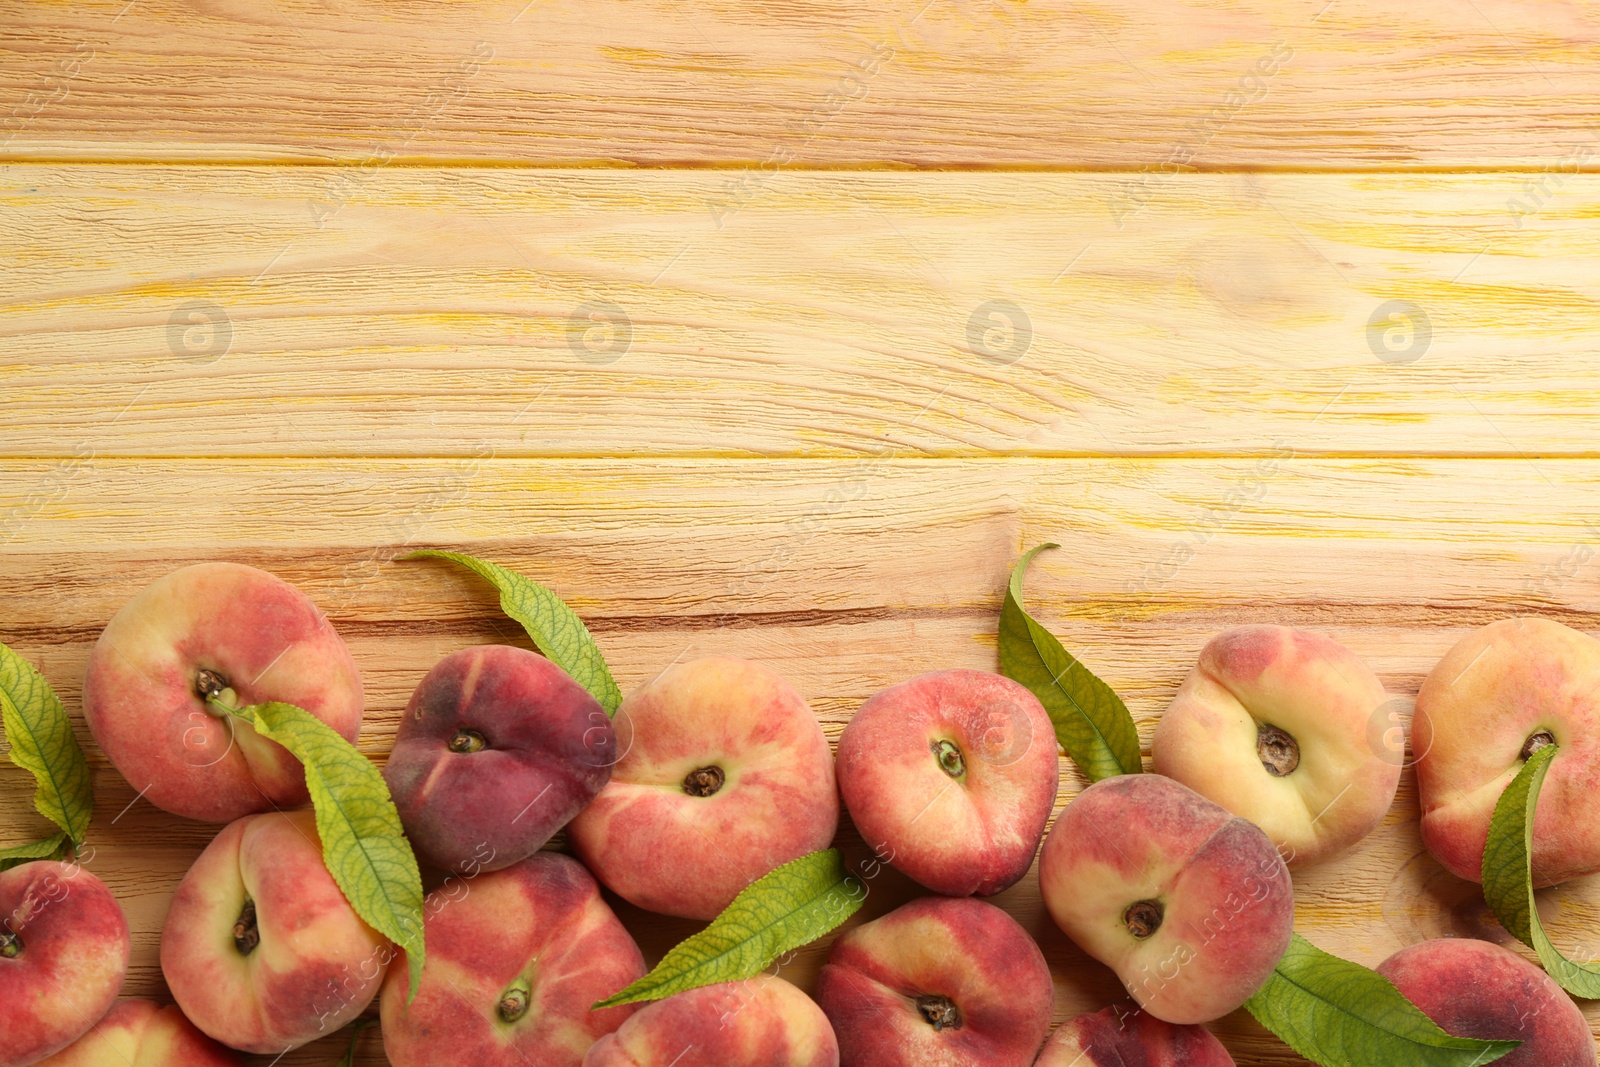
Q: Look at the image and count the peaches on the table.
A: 15